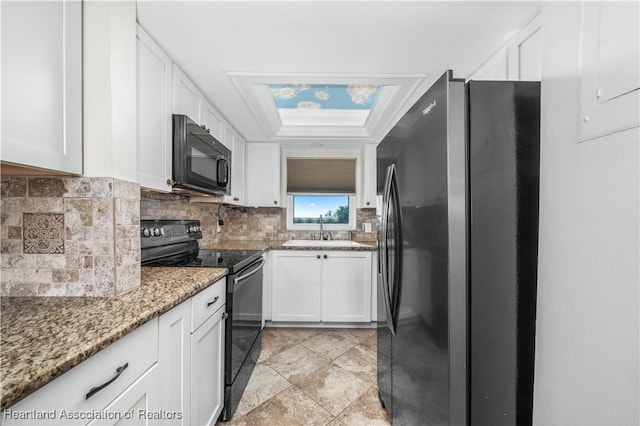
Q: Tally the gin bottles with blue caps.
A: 0